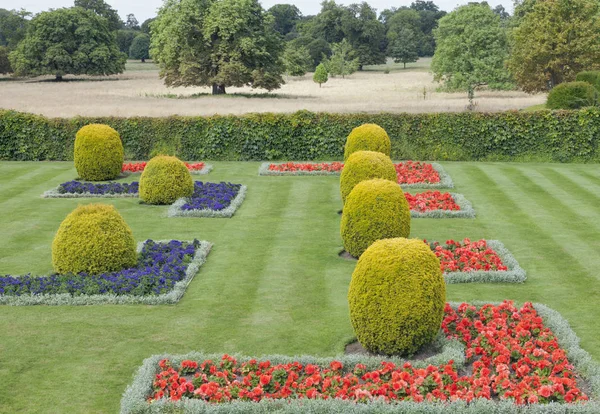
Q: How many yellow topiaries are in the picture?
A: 7